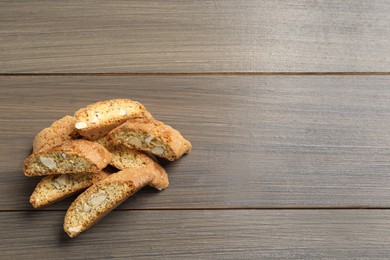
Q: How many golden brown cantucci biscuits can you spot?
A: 7